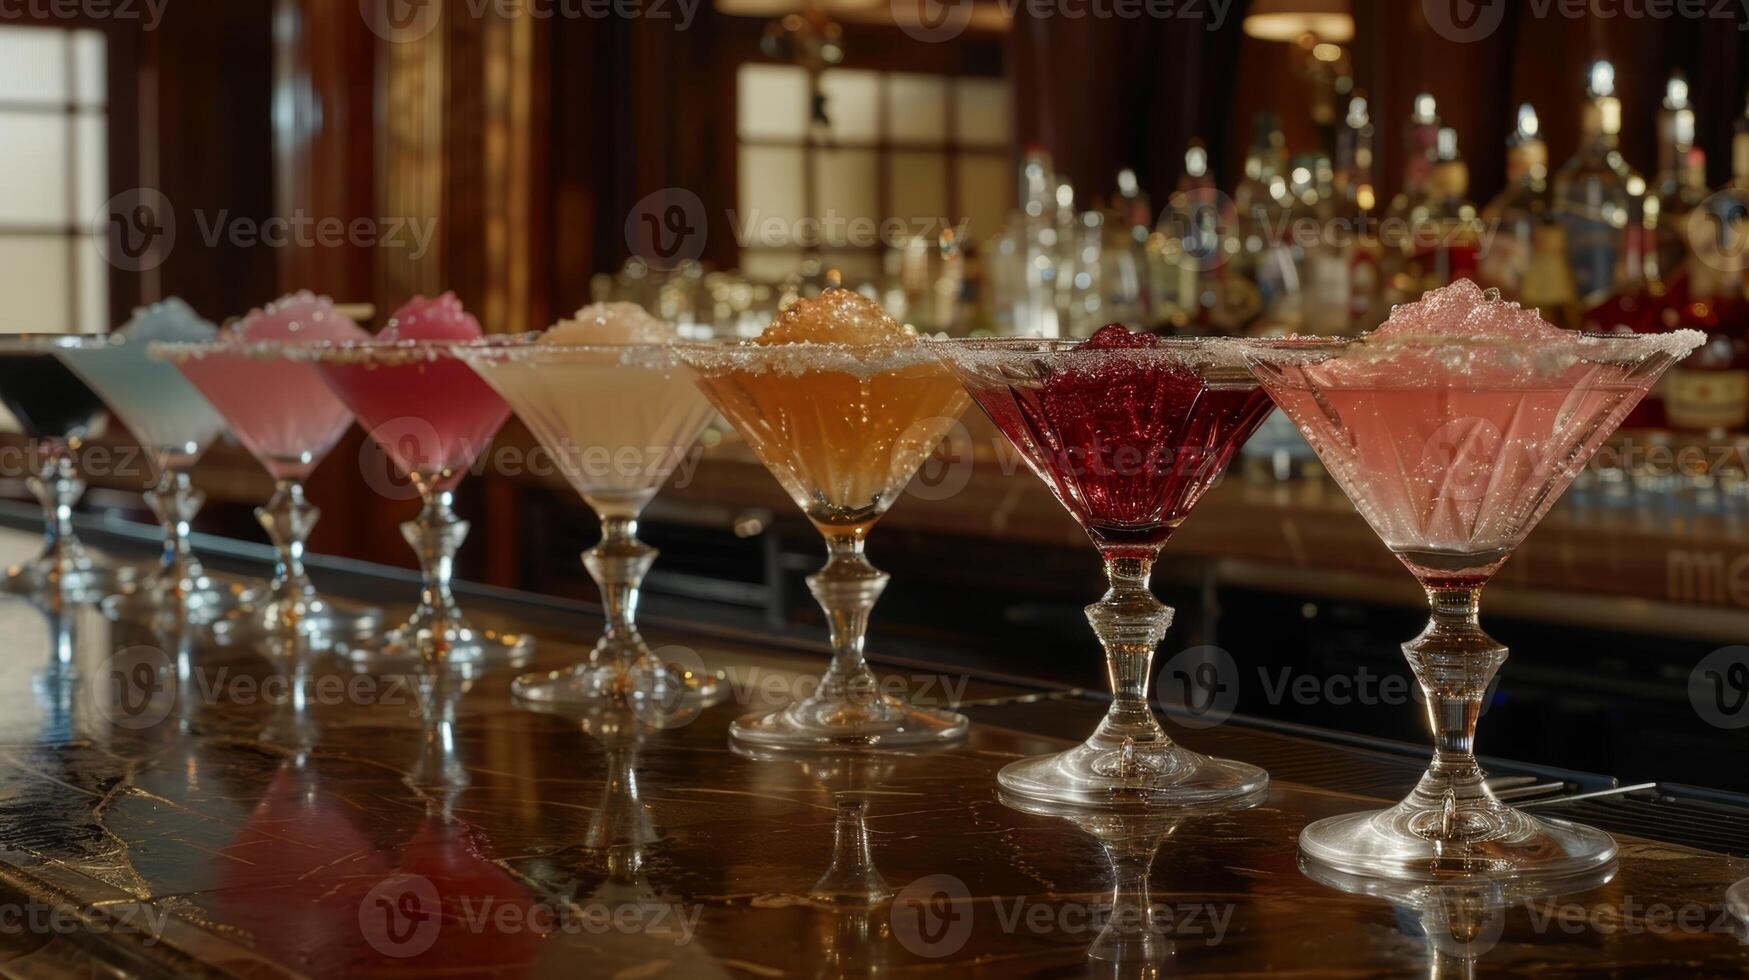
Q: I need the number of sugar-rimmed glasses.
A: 8